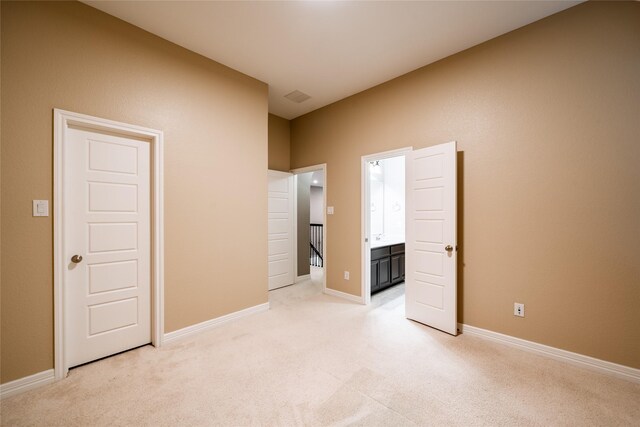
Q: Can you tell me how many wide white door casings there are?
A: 3